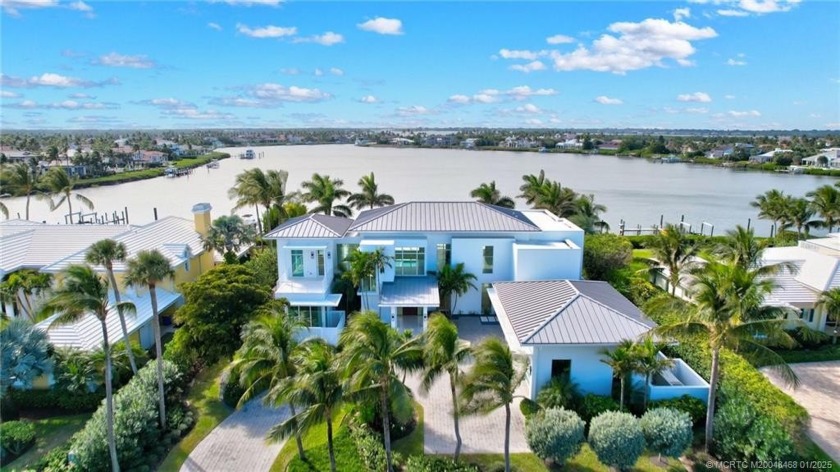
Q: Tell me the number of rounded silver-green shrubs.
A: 3